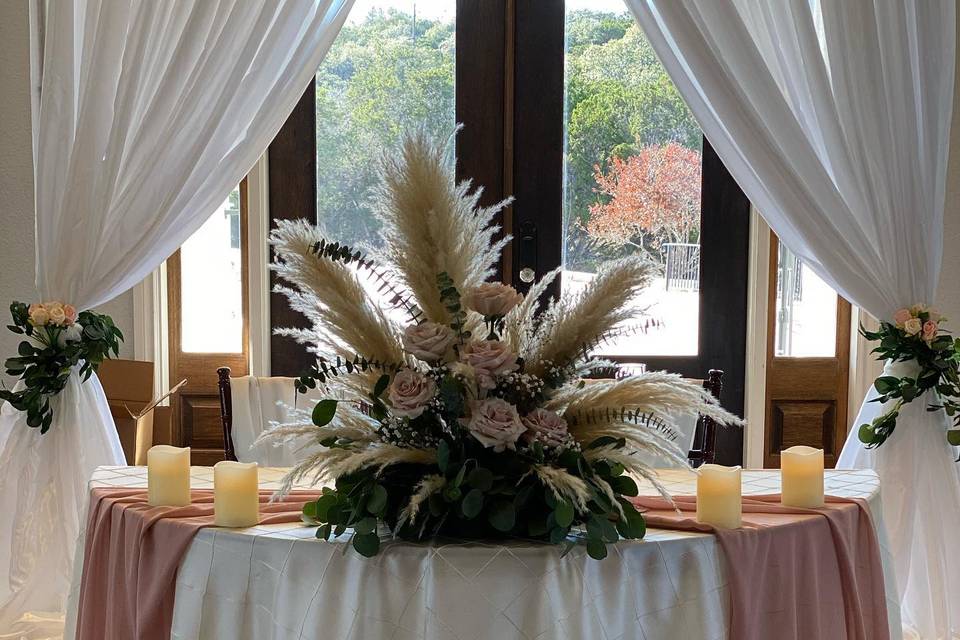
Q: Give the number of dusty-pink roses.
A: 6